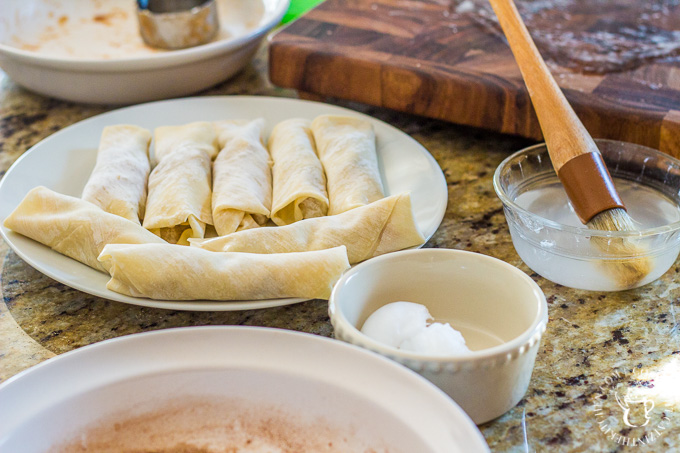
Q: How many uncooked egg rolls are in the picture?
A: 8